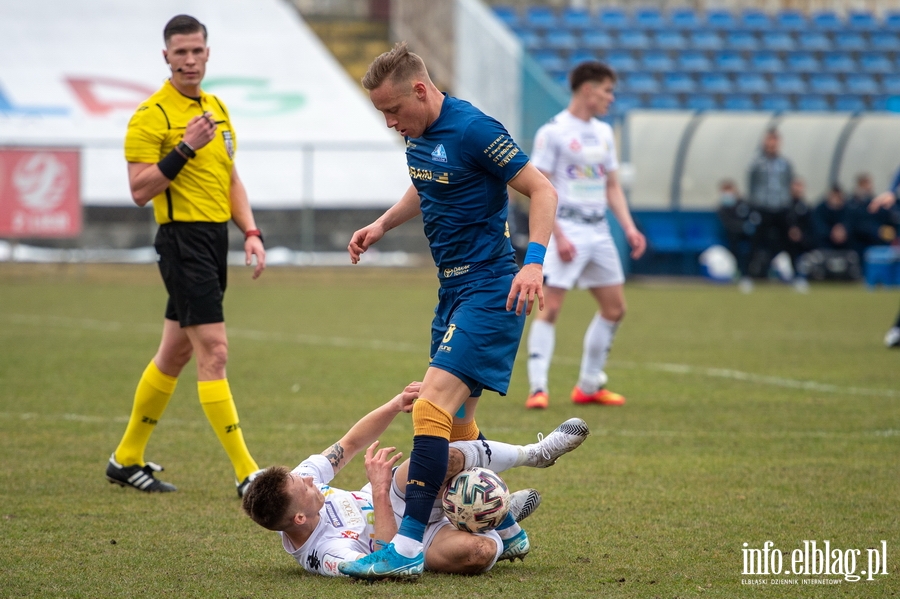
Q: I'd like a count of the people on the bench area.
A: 5